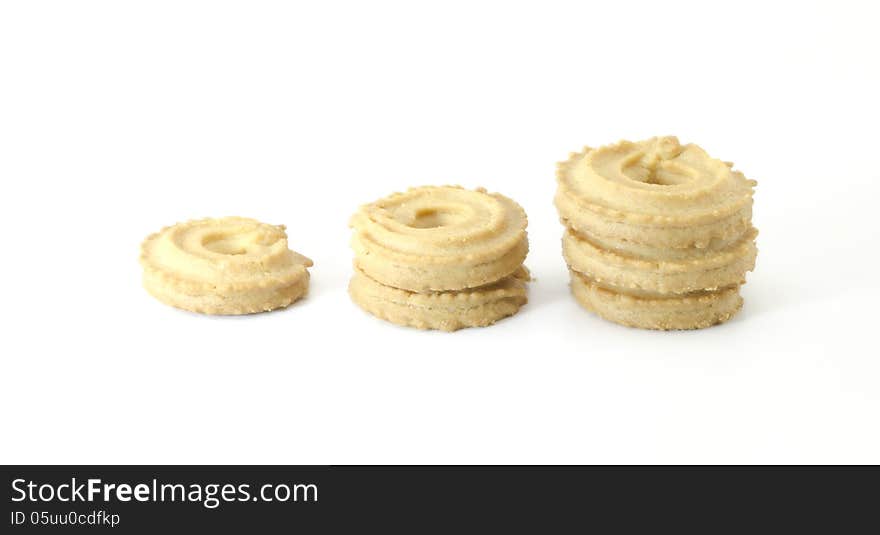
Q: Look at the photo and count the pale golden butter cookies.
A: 6